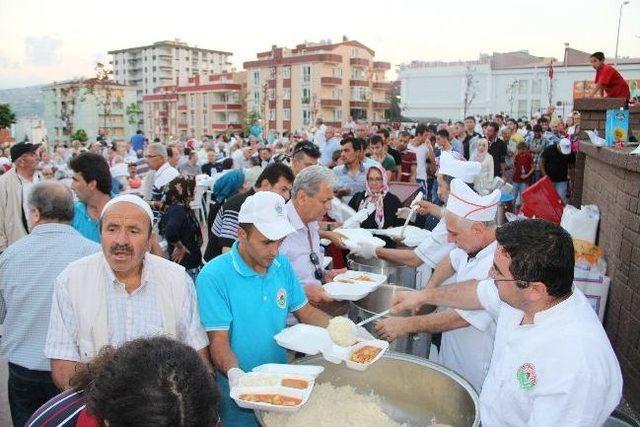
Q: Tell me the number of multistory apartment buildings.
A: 4